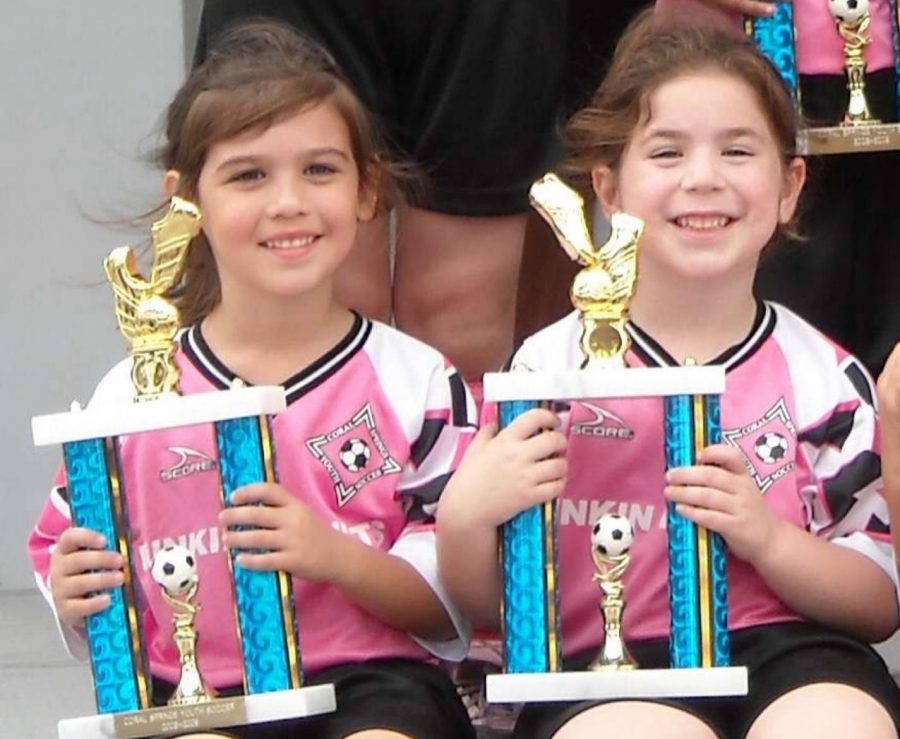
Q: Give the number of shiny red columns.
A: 0